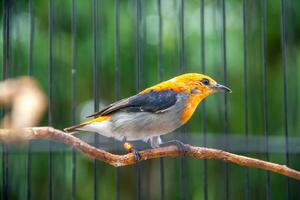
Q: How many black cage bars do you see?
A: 14